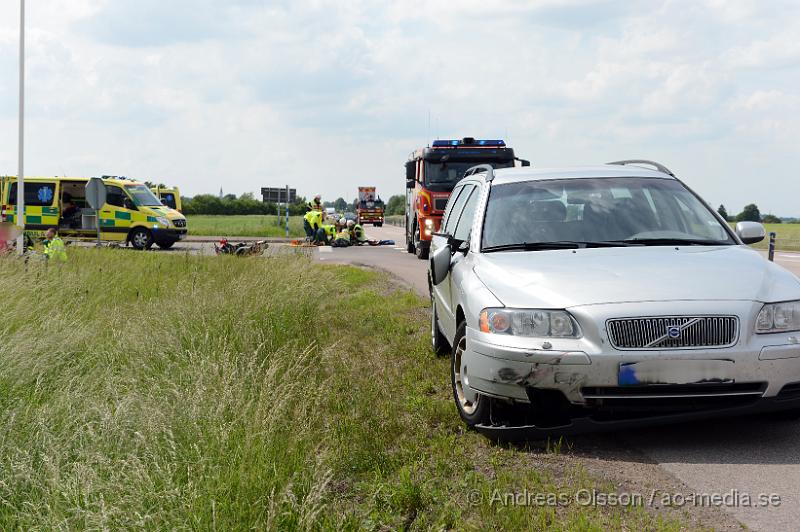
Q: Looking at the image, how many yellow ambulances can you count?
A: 2